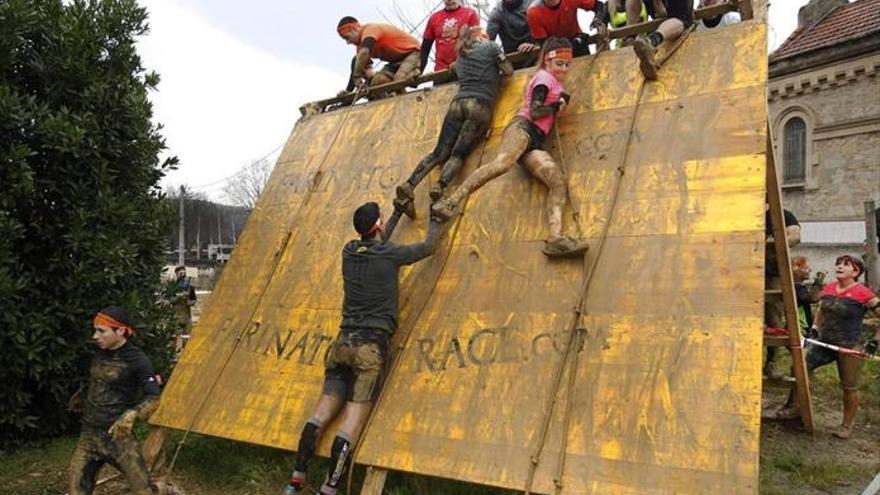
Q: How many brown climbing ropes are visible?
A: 4